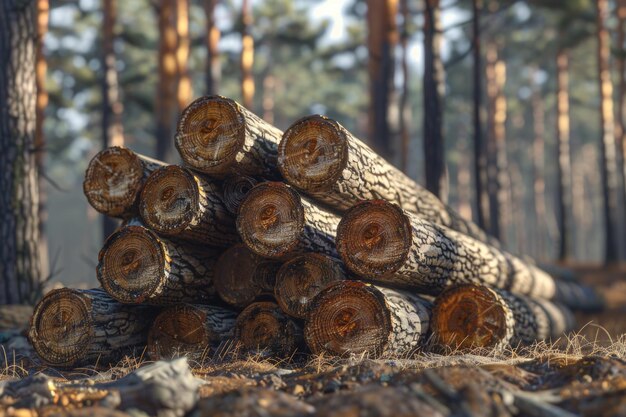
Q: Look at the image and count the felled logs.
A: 15